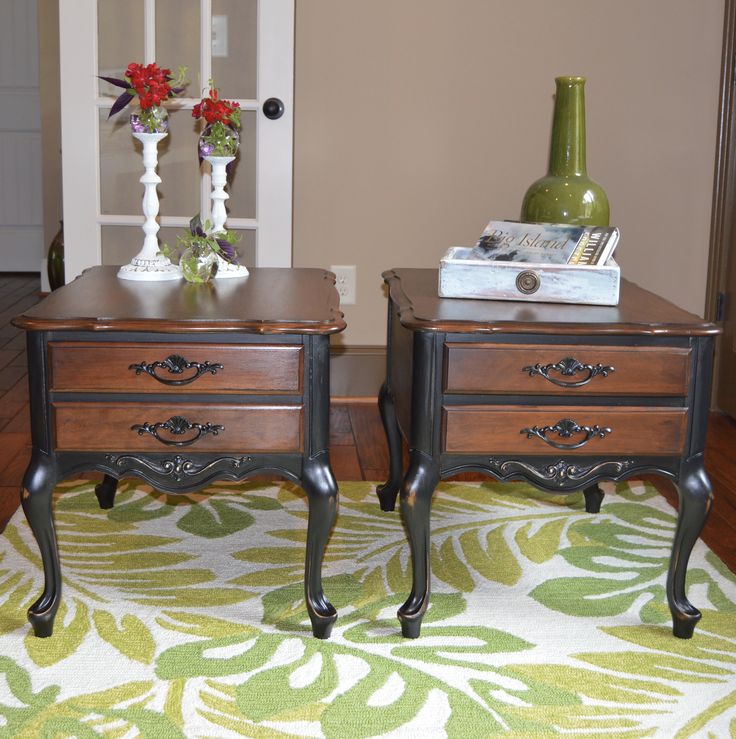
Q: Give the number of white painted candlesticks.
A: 2